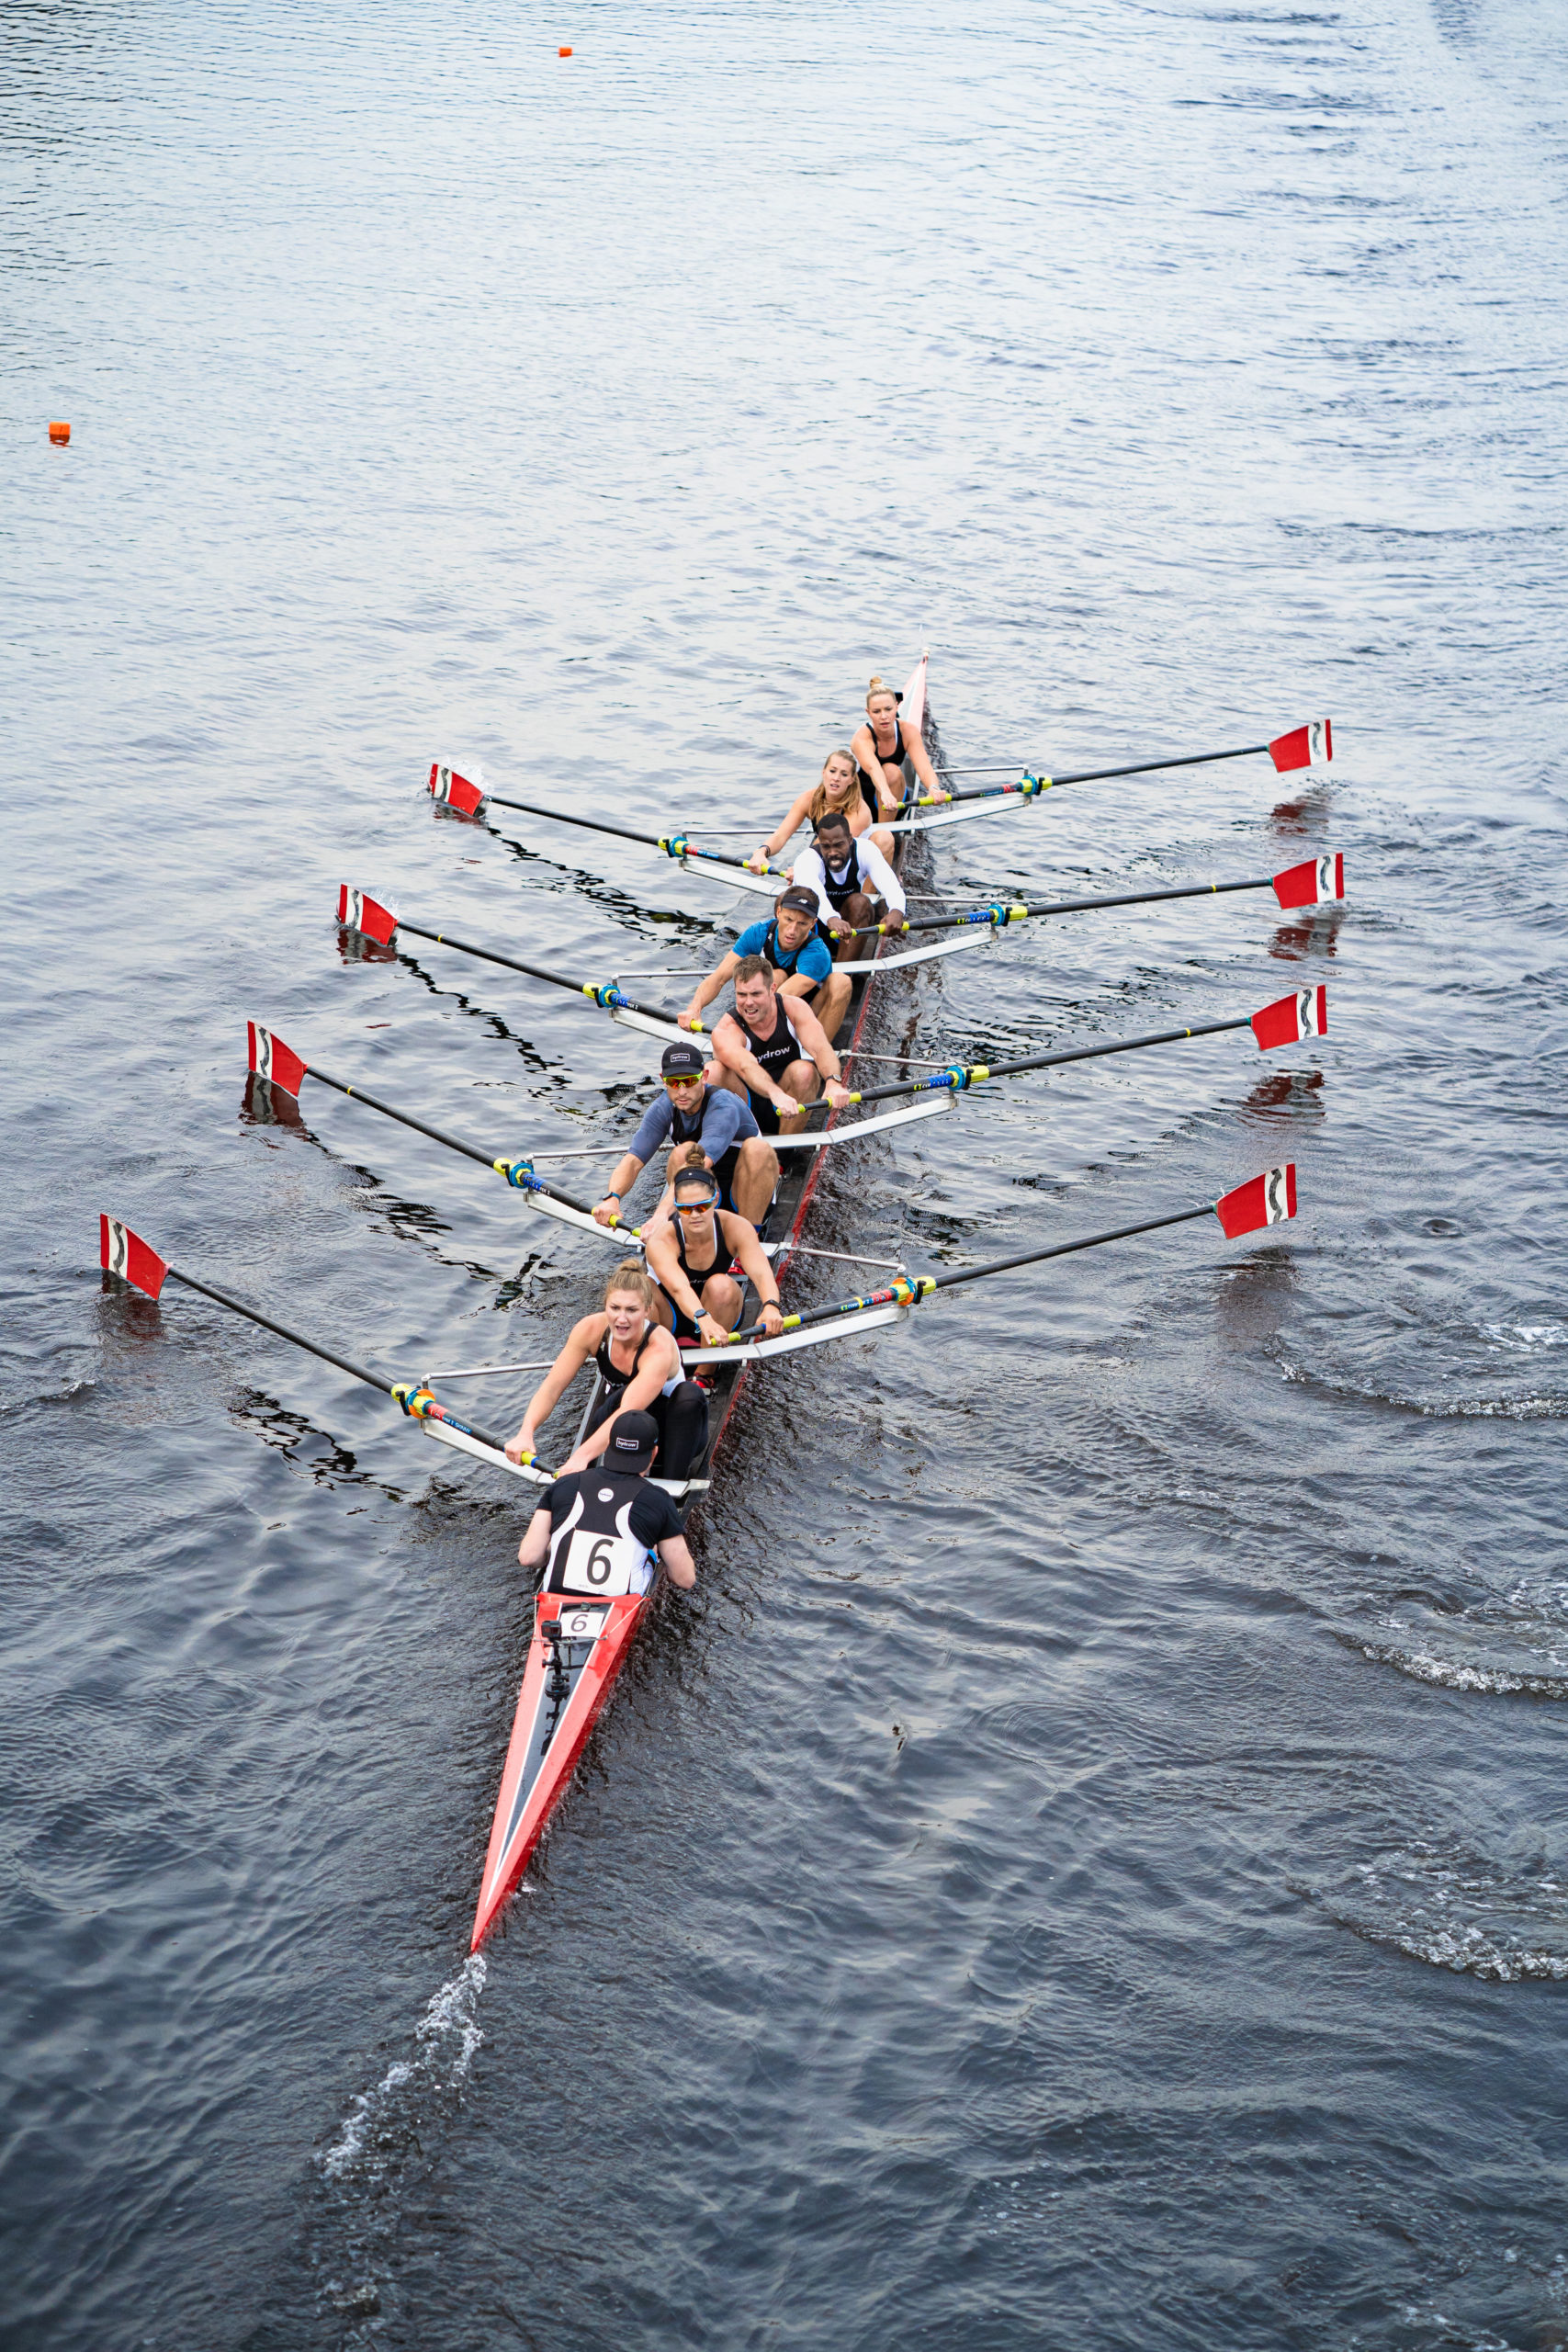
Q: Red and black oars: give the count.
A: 8